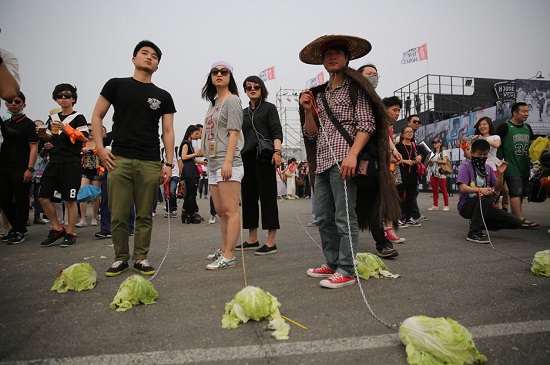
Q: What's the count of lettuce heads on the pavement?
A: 6